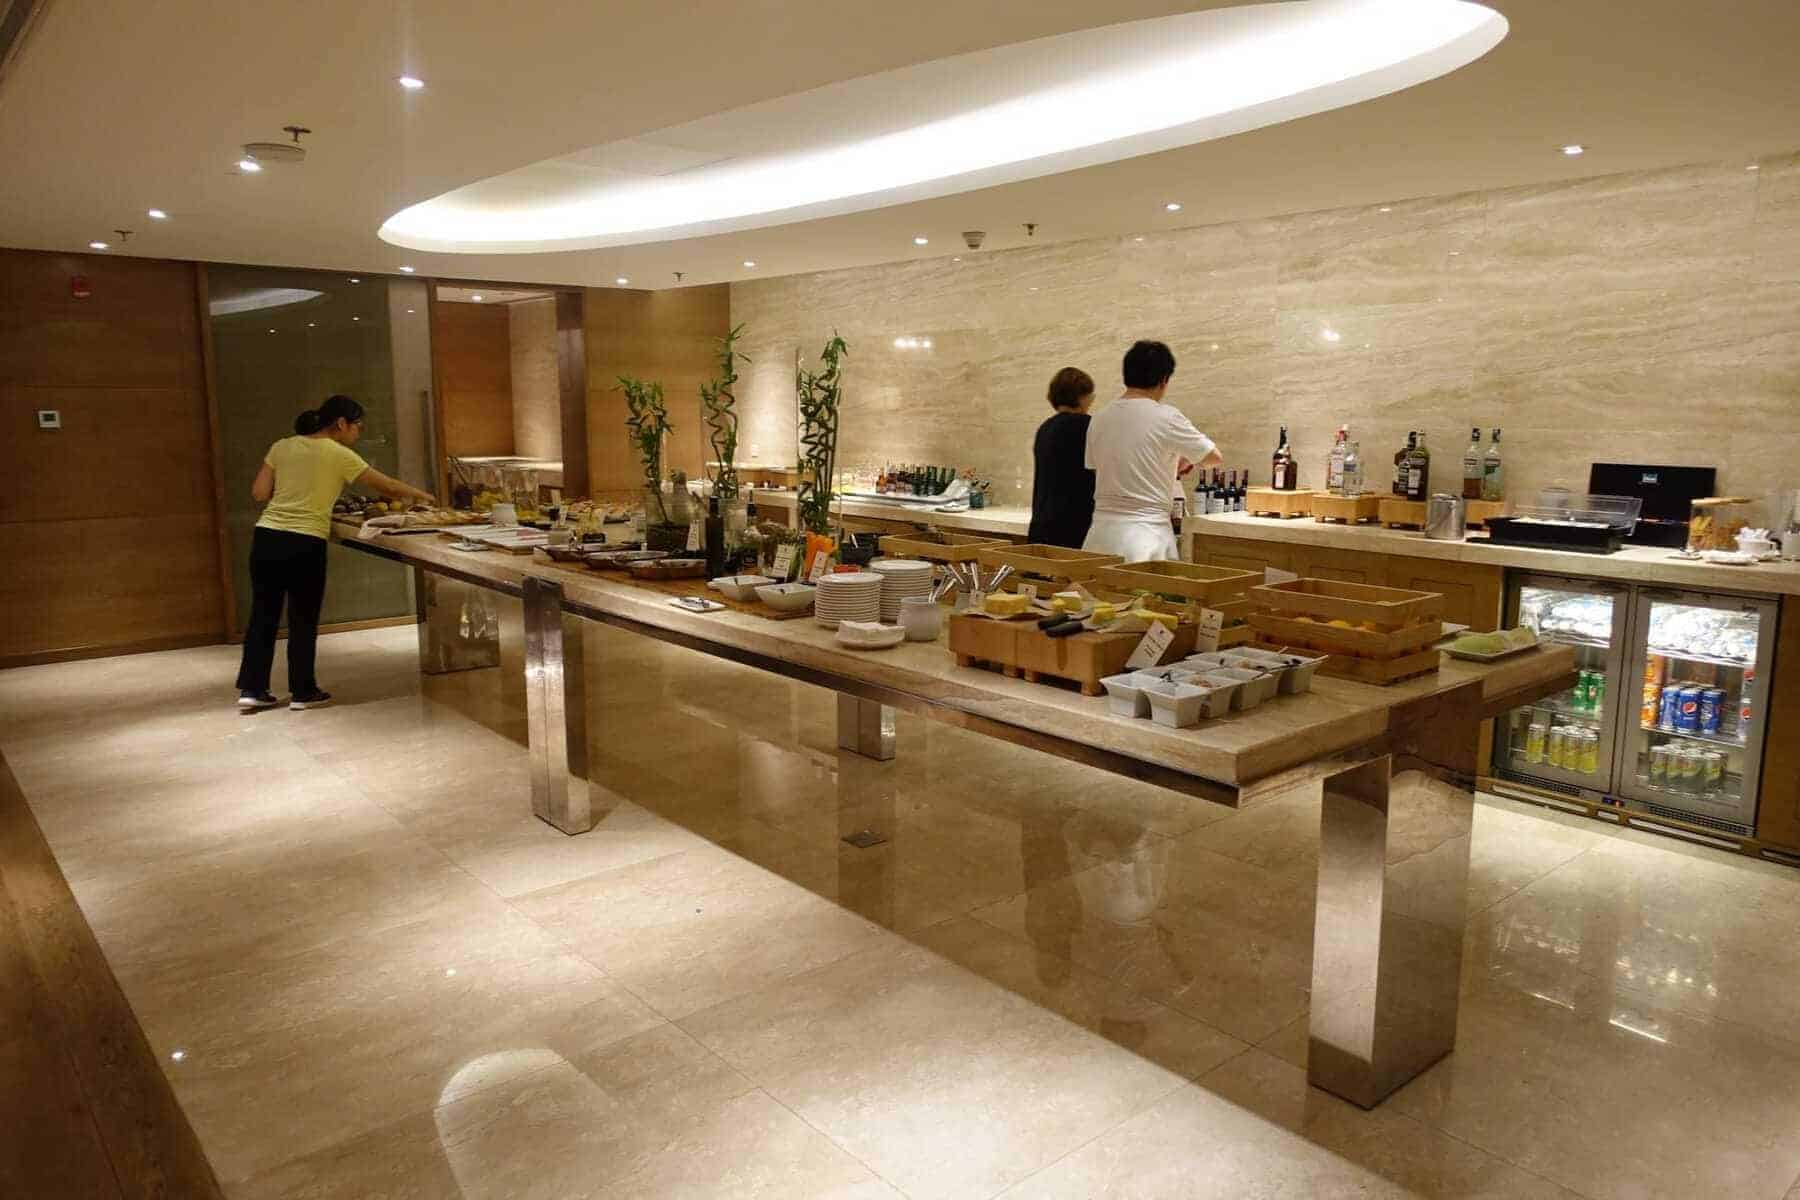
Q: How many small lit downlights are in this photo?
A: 11